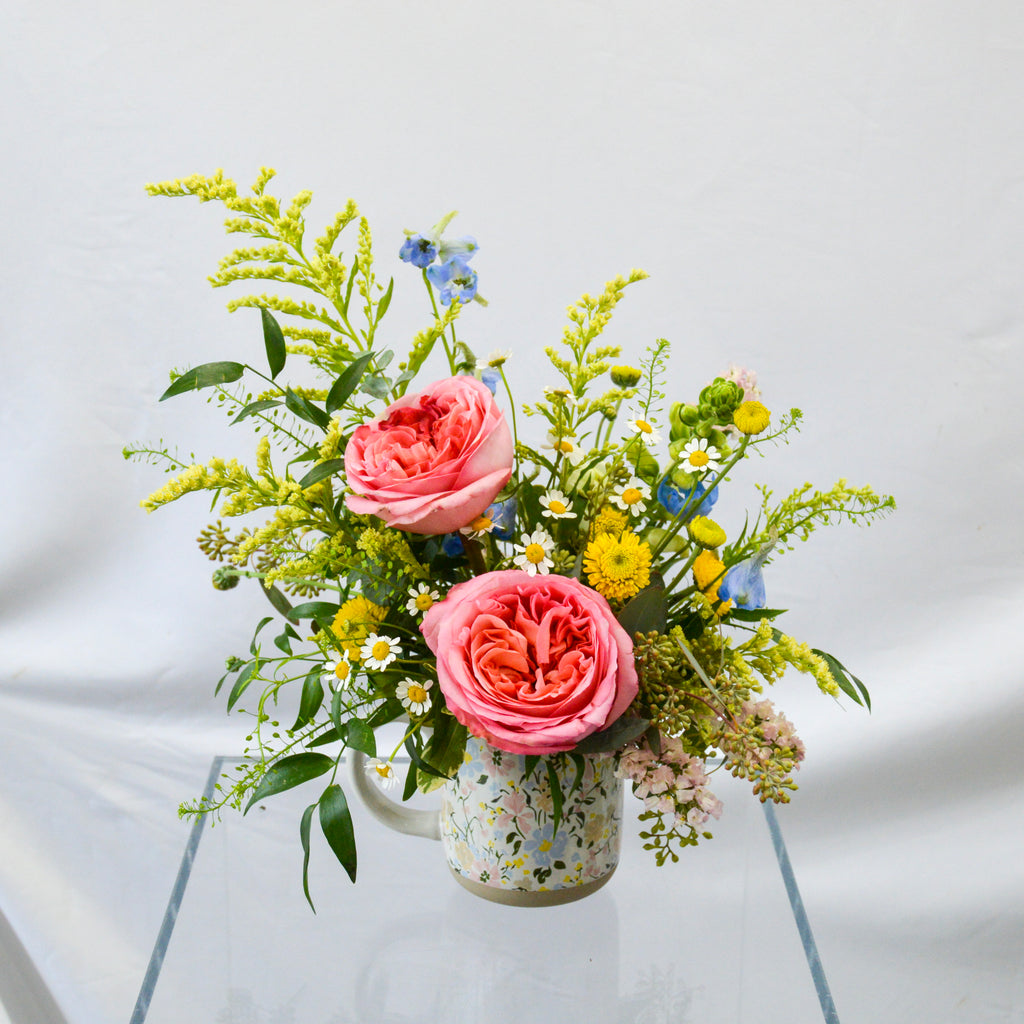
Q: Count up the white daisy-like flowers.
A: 14